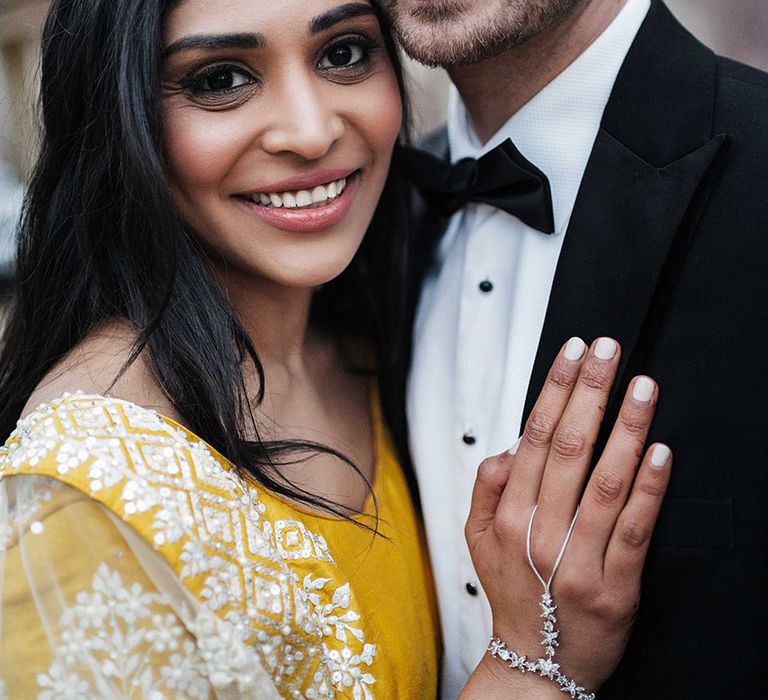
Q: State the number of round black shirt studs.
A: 3